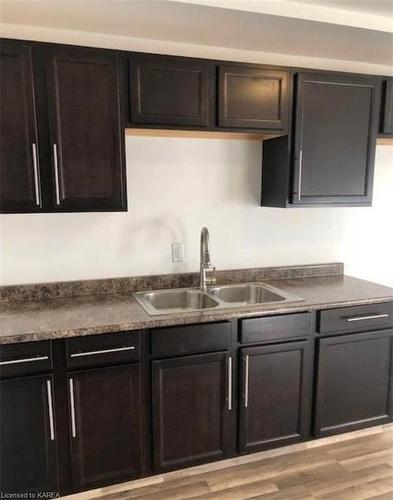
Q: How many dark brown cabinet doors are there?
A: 11